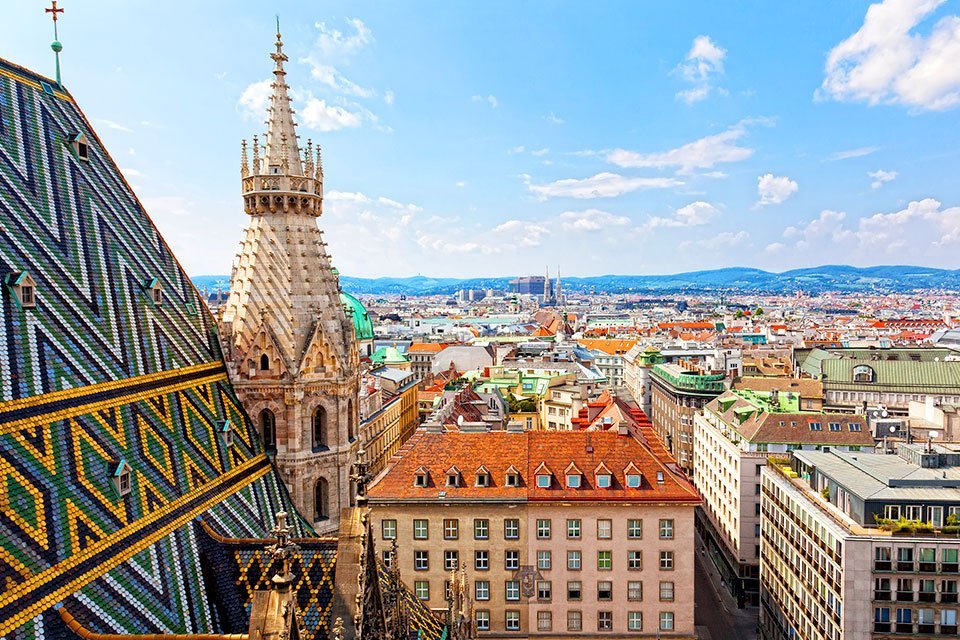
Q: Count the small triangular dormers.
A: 13